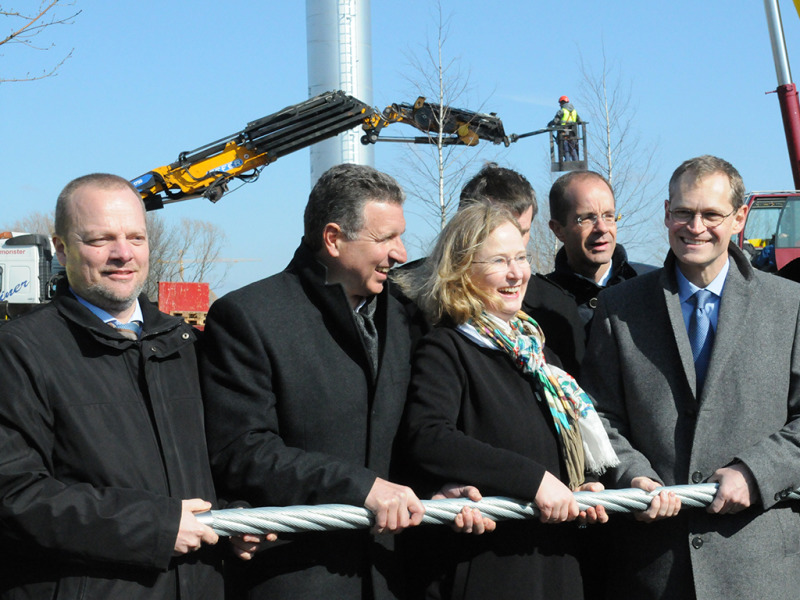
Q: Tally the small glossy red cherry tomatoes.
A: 0